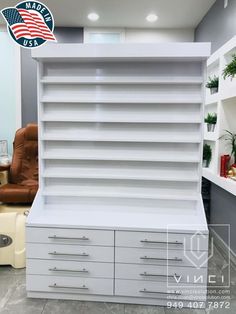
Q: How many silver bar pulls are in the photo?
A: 8